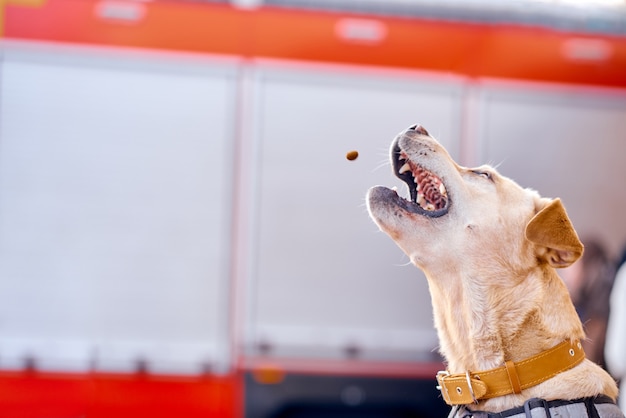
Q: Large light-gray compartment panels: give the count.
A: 3